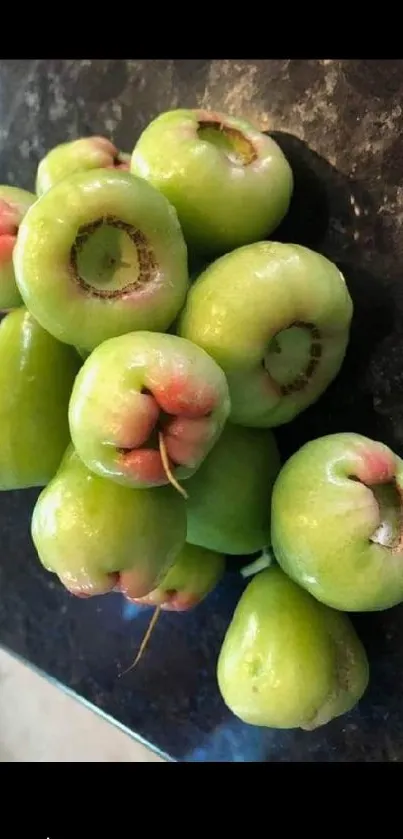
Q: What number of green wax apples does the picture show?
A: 12